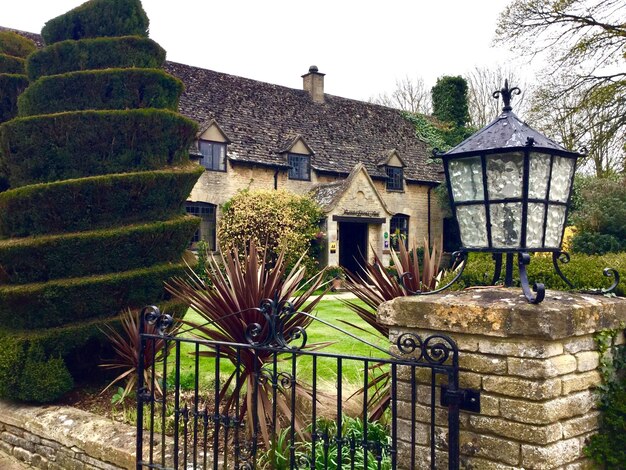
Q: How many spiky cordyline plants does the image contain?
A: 3